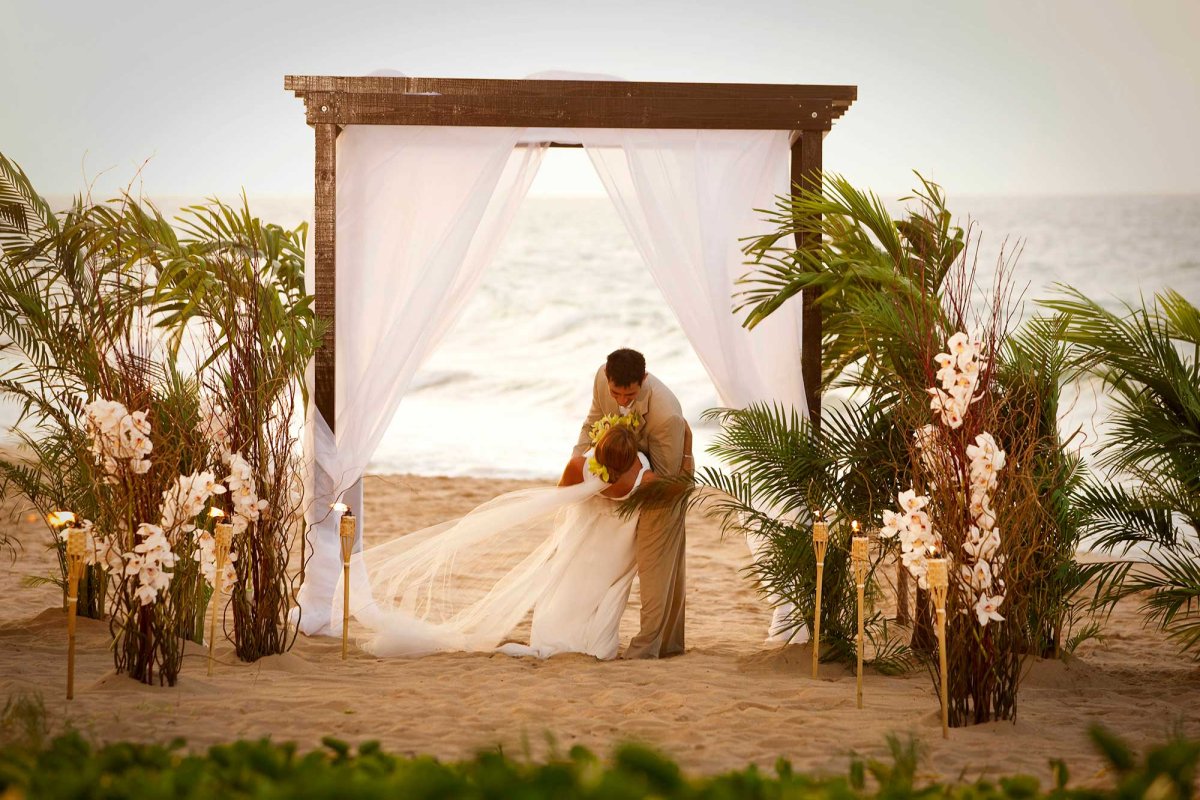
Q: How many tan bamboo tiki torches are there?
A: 6